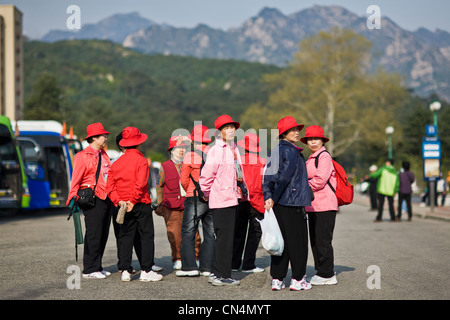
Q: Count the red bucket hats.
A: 8